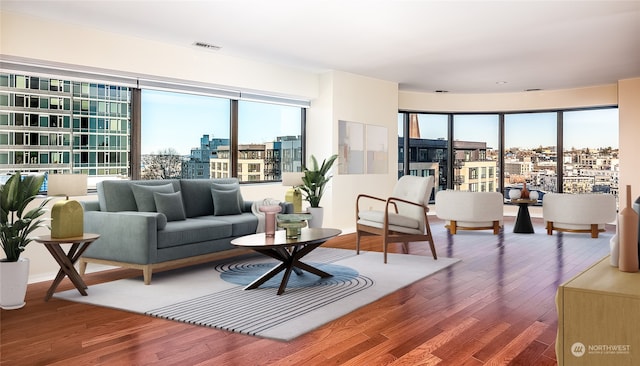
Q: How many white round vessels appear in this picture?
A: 2